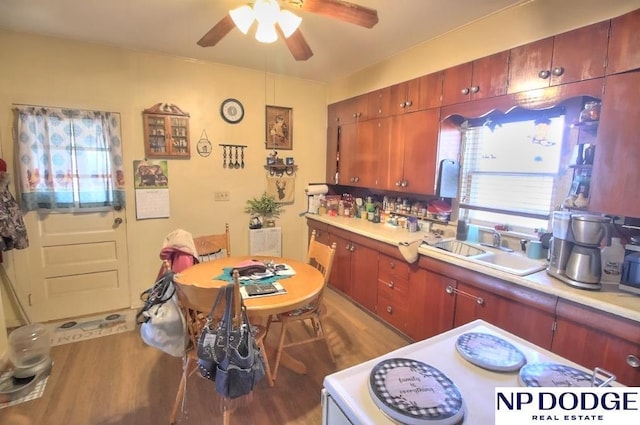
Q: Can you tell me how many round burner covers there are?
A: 3